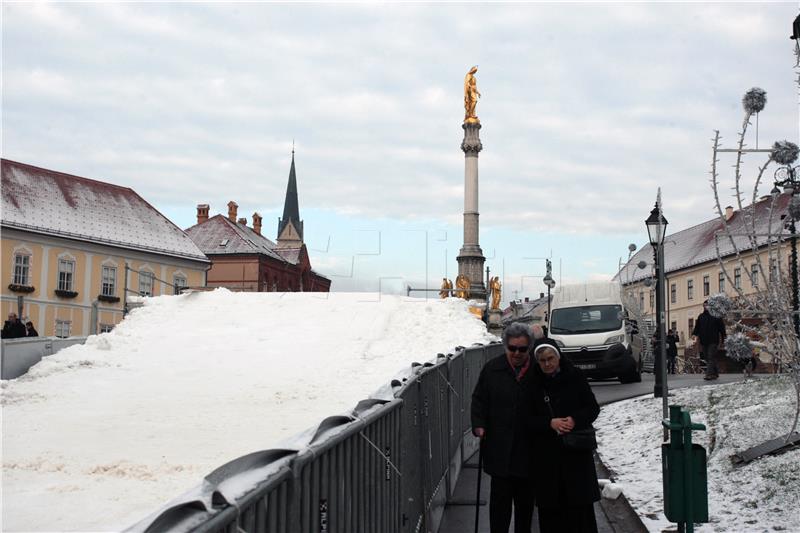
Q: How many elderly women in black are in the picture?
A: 2